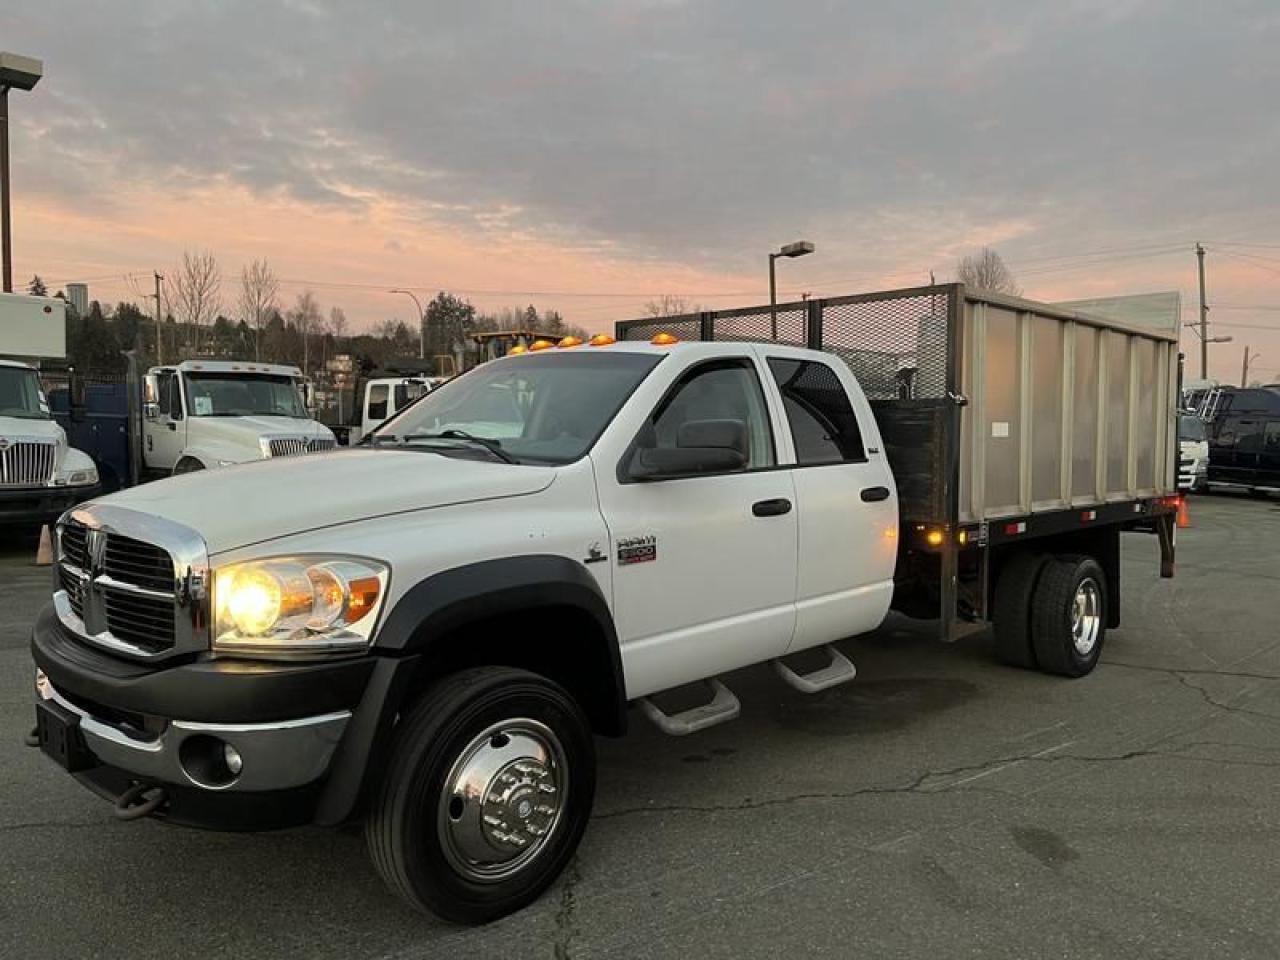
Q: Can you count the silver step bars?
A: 2